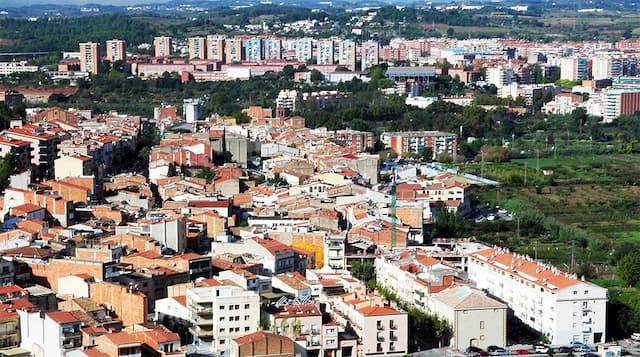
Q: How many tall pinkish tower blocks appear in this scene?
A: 6